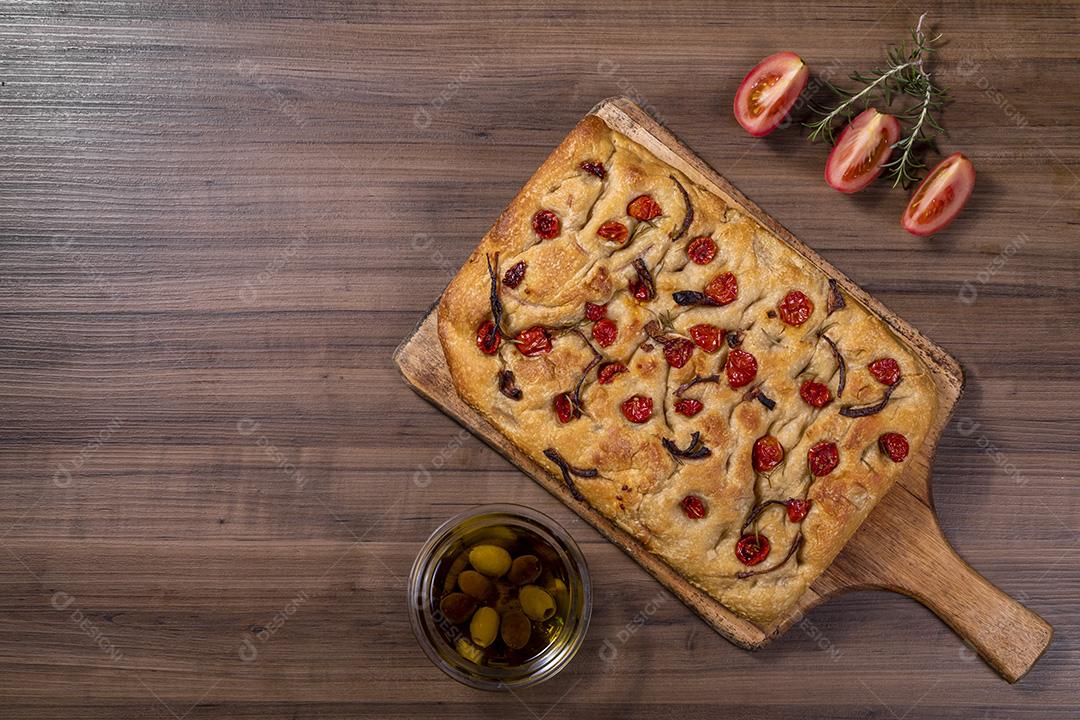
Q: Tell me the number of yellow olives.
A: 3